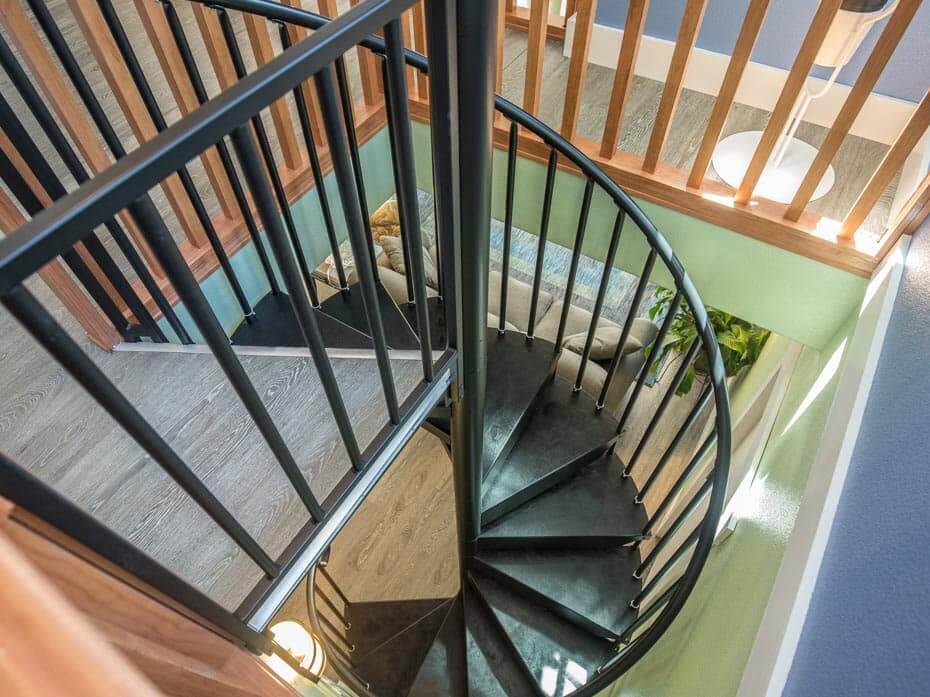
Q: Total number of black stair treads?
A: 12